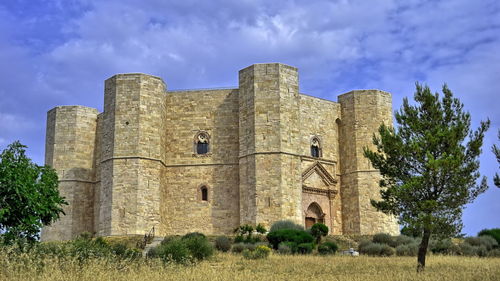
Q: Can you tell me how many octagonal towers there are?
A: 4